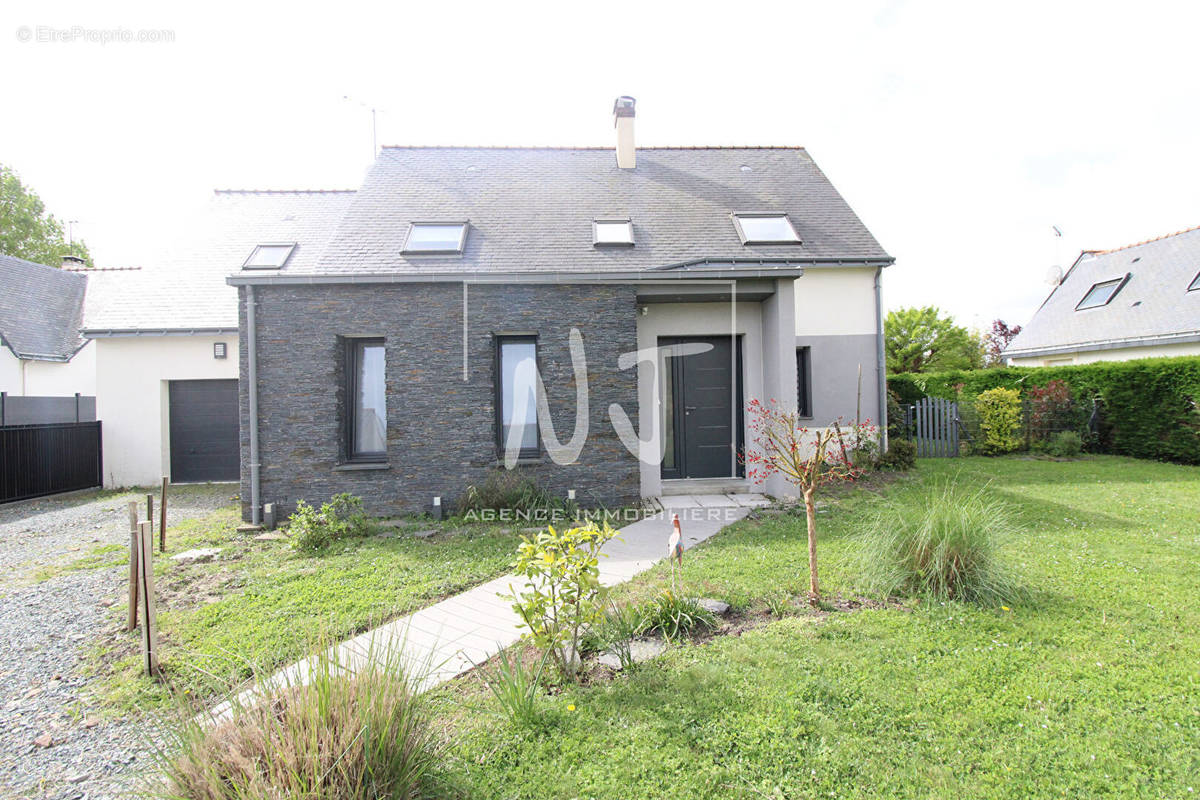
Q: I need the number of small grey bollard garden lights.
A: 3